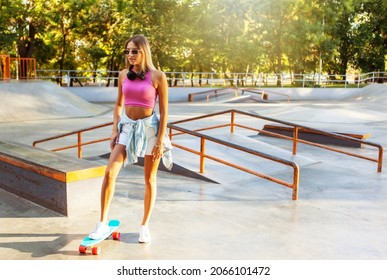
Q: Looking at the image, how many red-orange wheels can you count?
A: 3